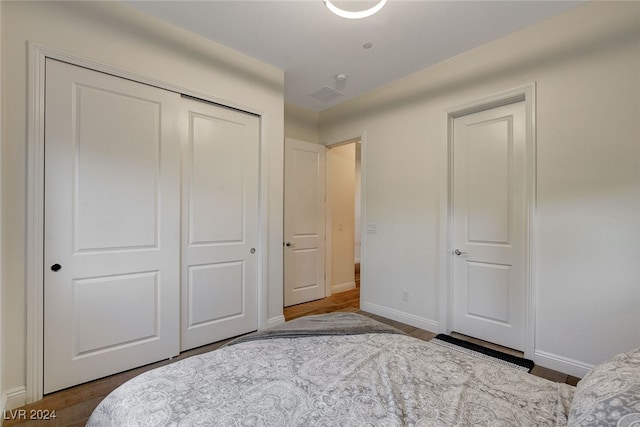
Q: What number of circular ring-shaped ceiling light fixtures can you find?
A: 1